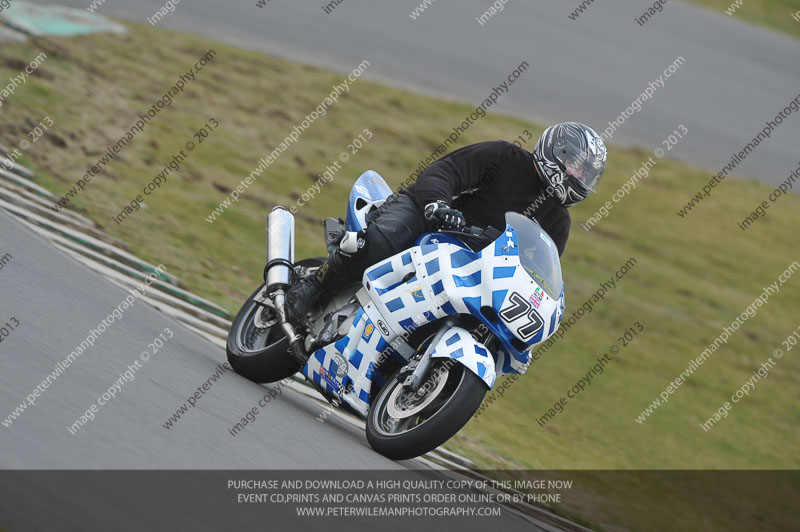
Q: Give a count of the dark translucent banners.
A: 1